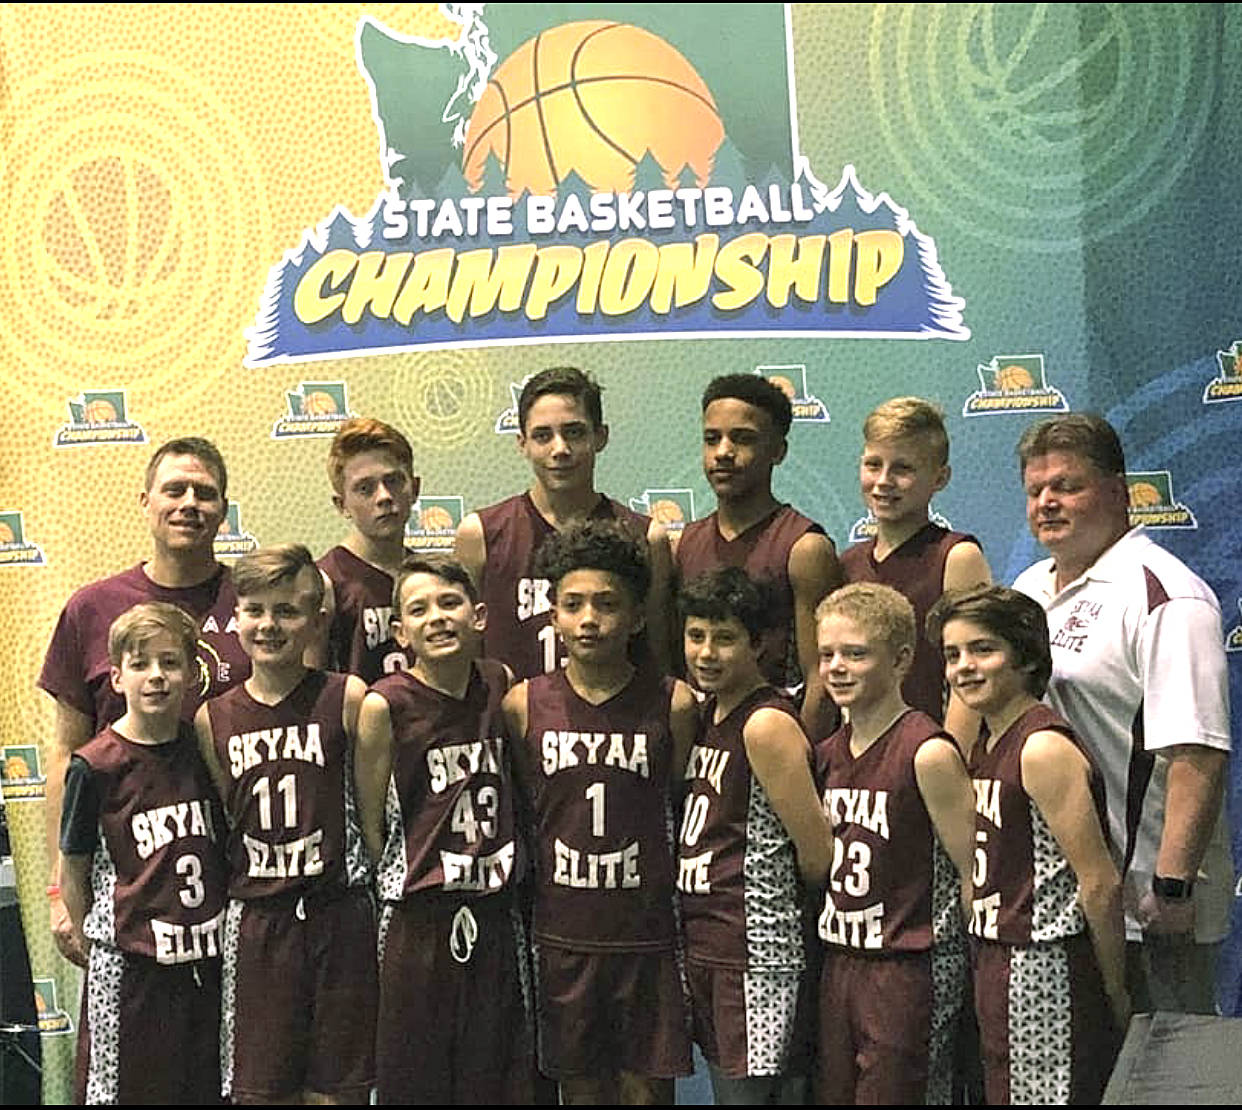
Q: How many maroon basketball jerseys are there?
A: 11